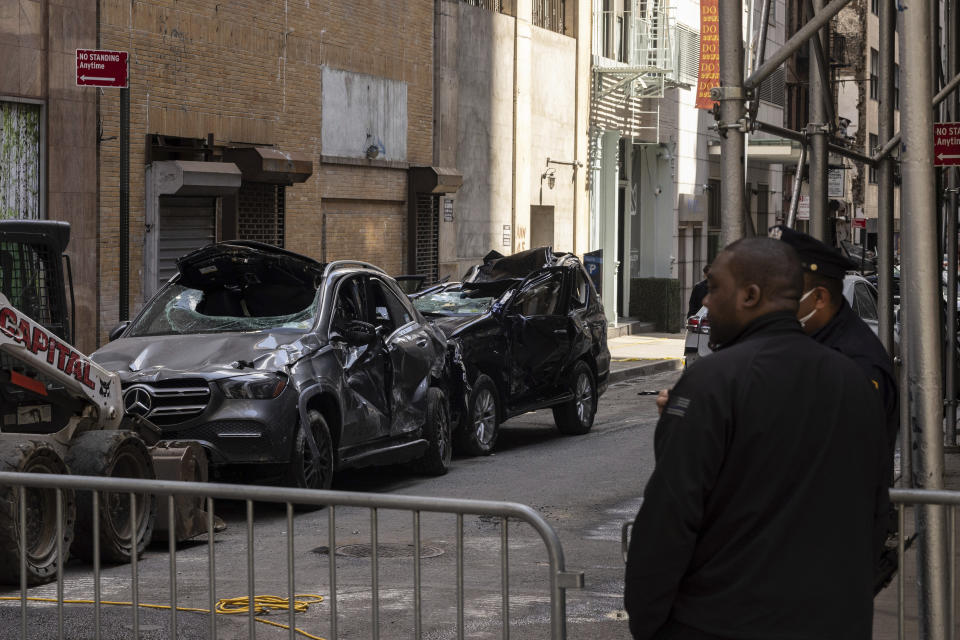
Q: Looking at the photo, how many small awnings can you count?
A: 3